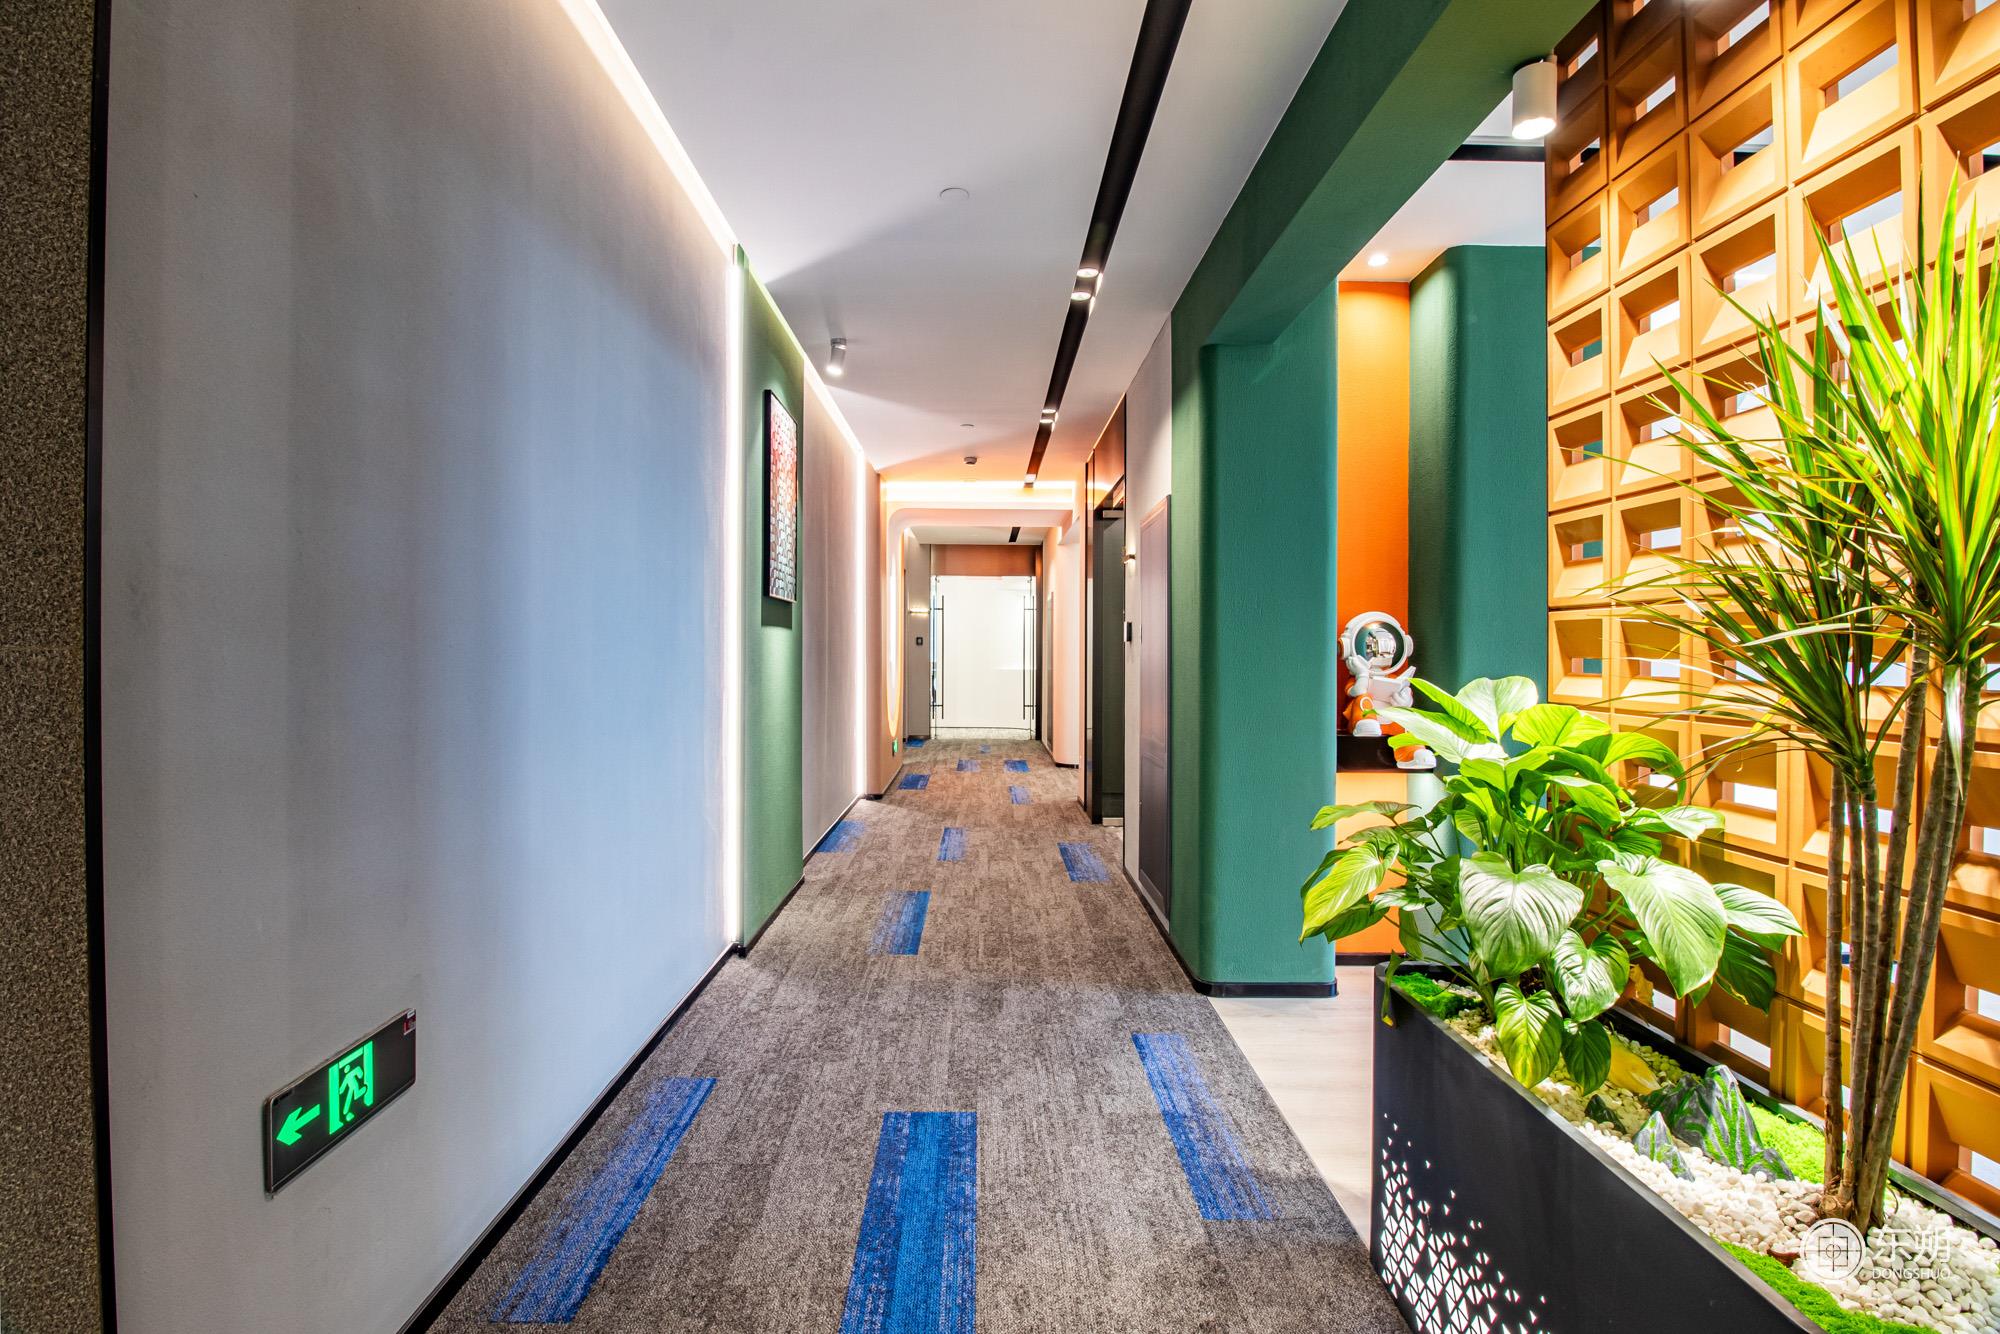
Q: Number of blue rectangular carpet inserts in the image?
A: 13